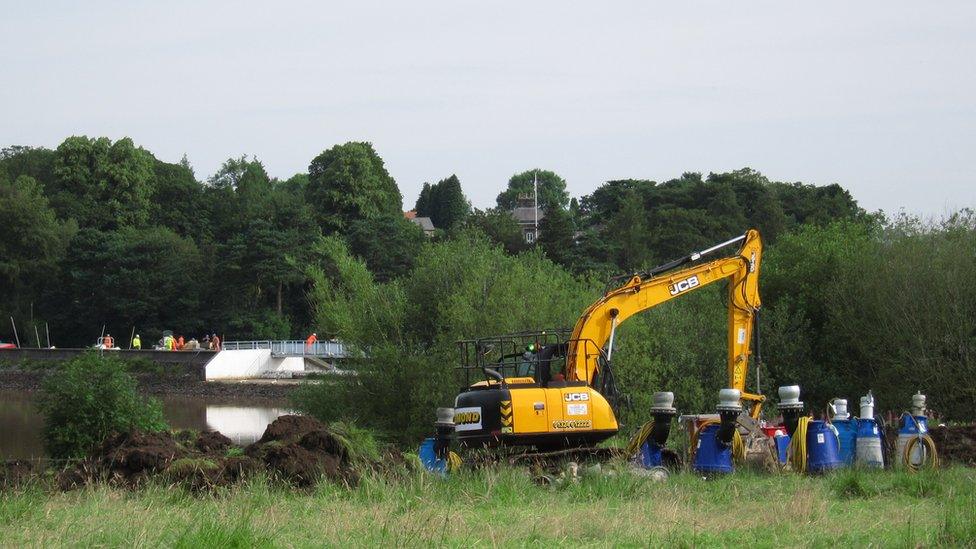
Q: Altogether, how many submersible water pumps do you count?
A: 7